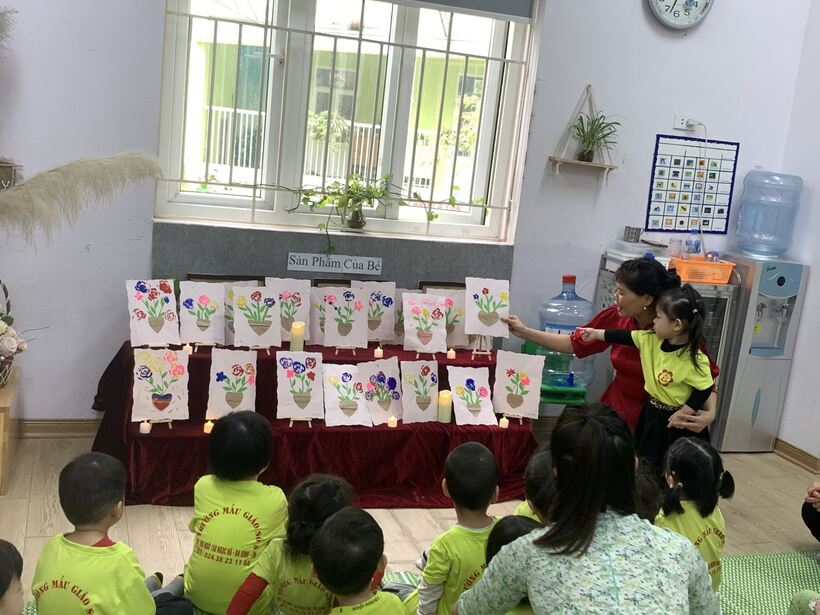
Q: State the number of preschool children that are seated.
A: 10